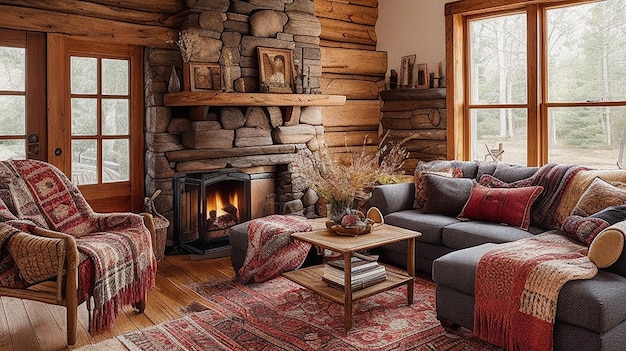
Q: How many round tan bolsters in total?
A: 1